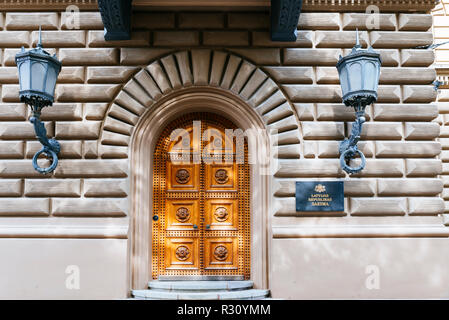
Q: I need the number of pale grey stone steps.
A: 2